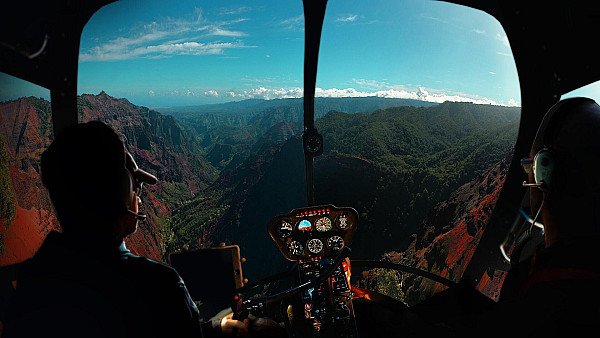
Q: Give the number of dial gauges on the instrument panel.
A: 7